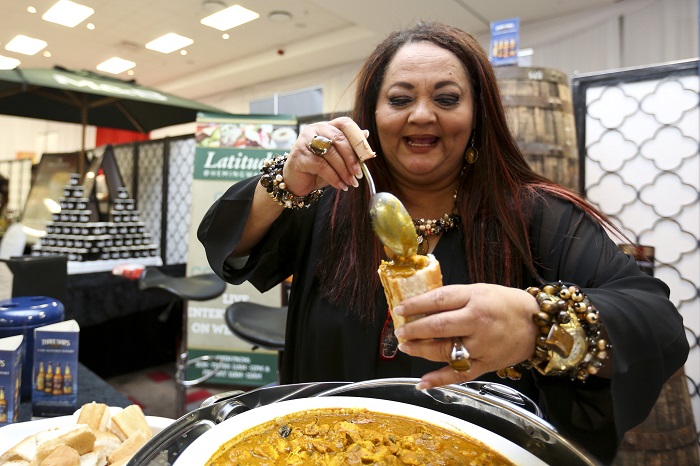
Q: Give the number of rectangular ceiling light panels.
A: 6